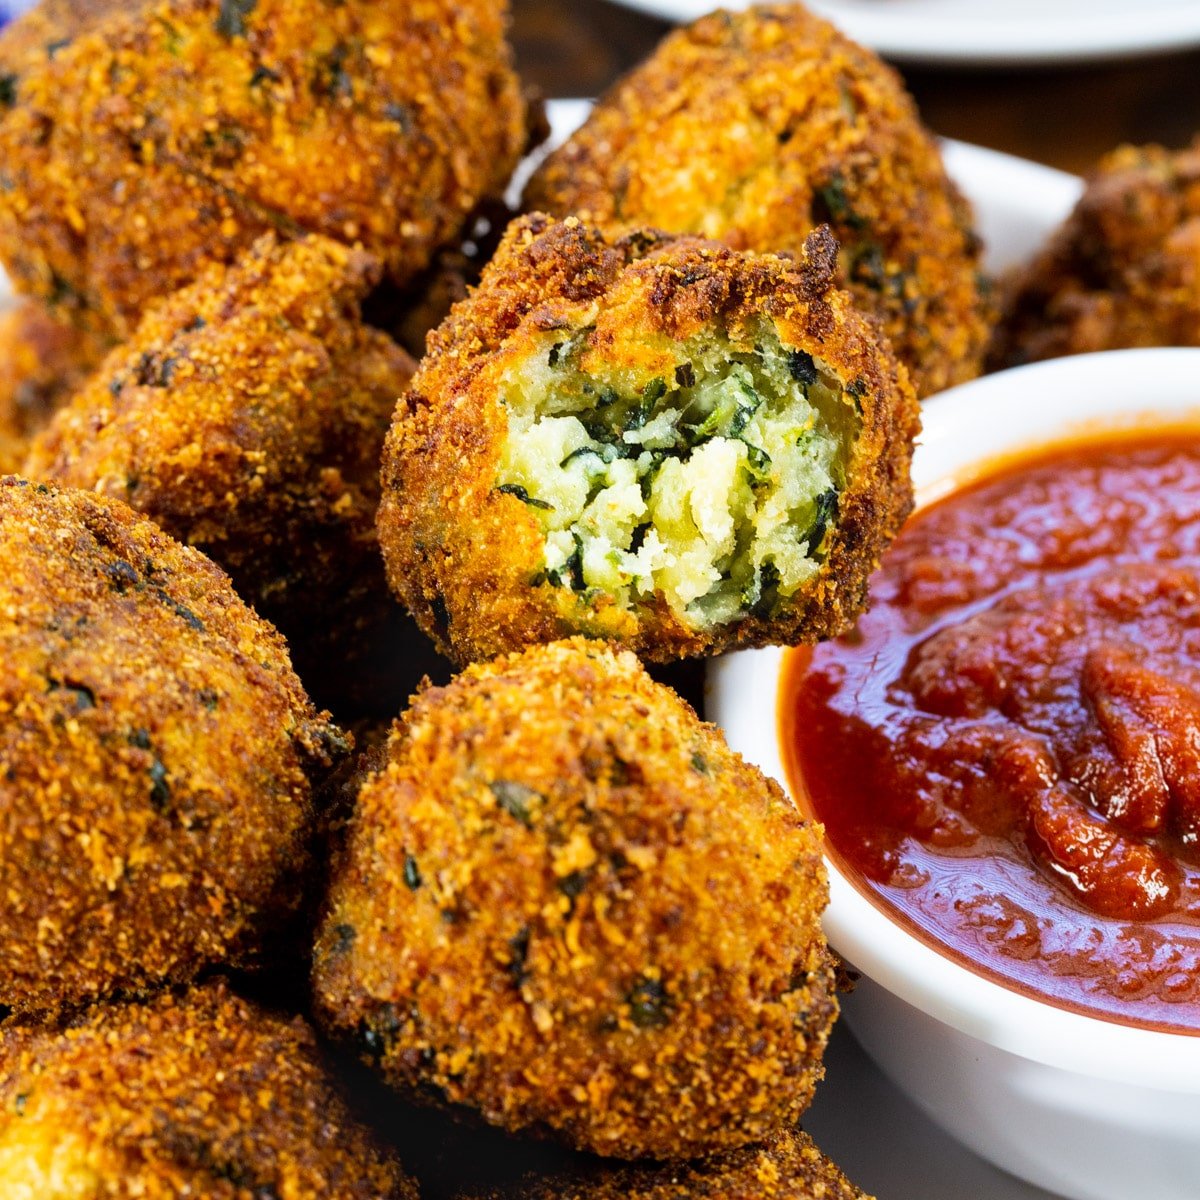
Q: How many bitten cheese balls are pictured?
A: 1